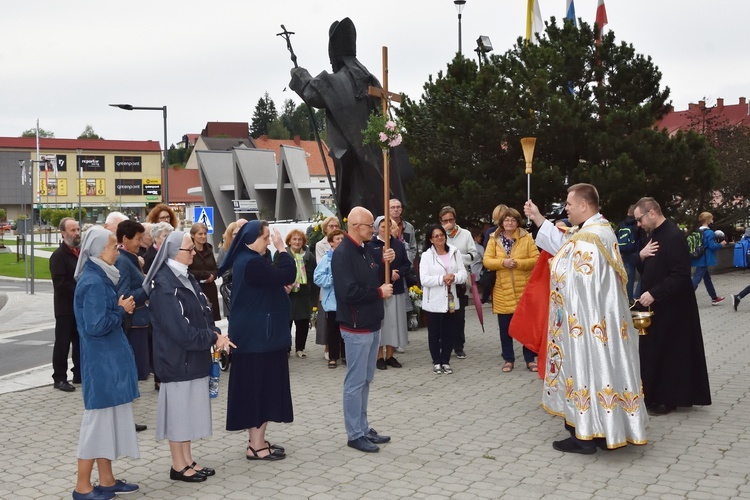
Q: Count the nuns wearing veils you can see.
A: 4